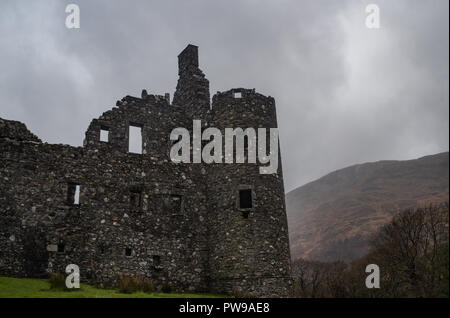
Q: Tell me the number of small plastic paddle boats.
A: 0